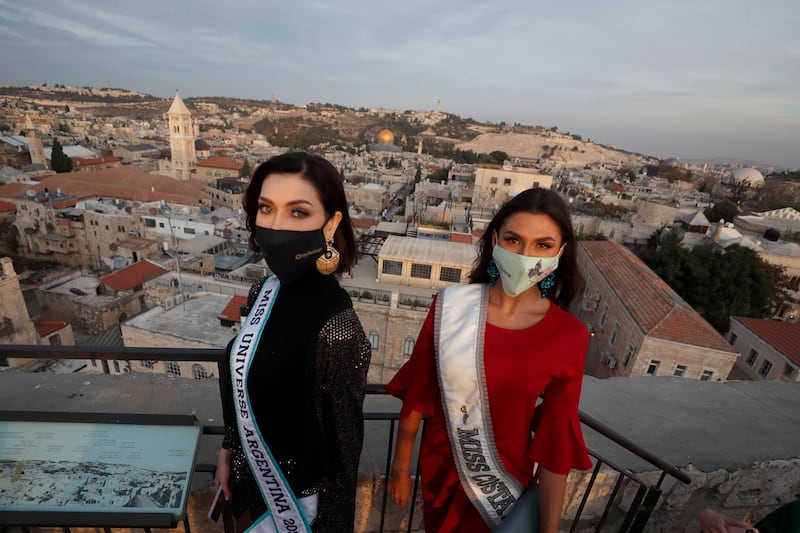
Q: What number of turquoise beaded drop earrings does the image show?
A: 2